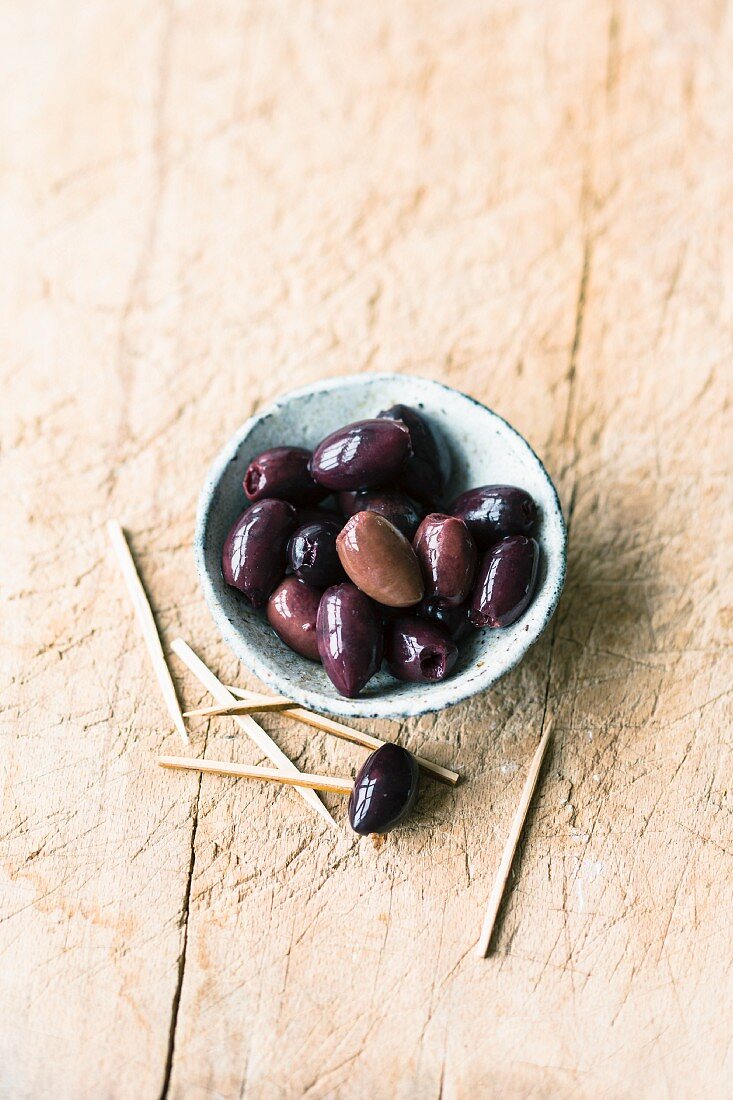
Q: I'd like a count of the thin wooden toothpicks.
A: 6